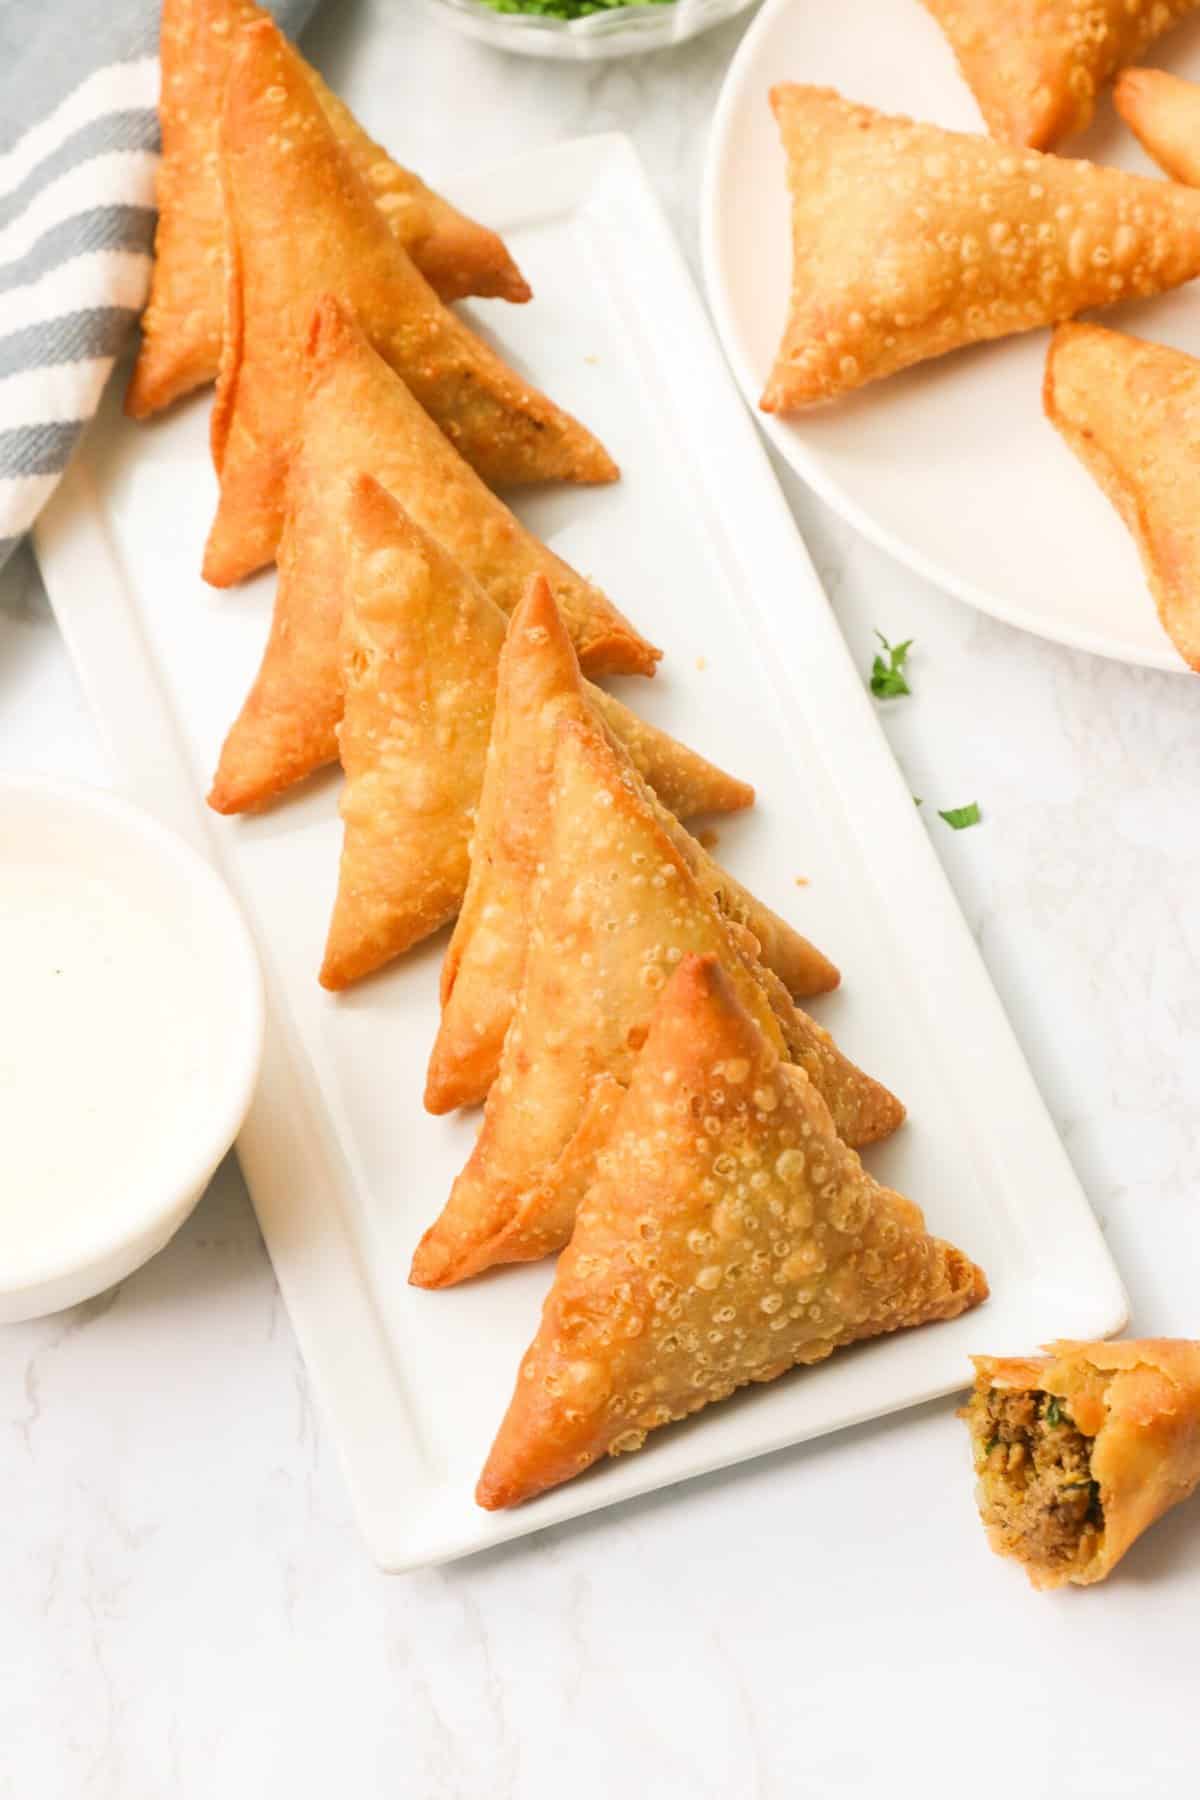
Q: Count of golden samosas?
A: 12